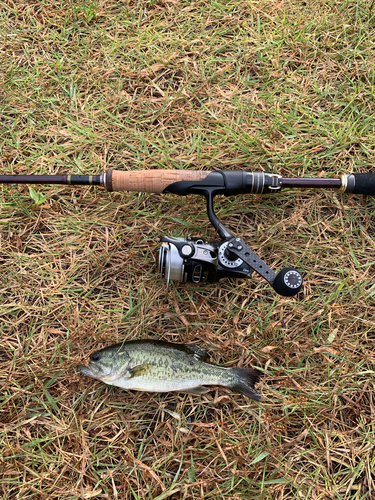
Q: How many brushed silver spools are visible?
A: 1